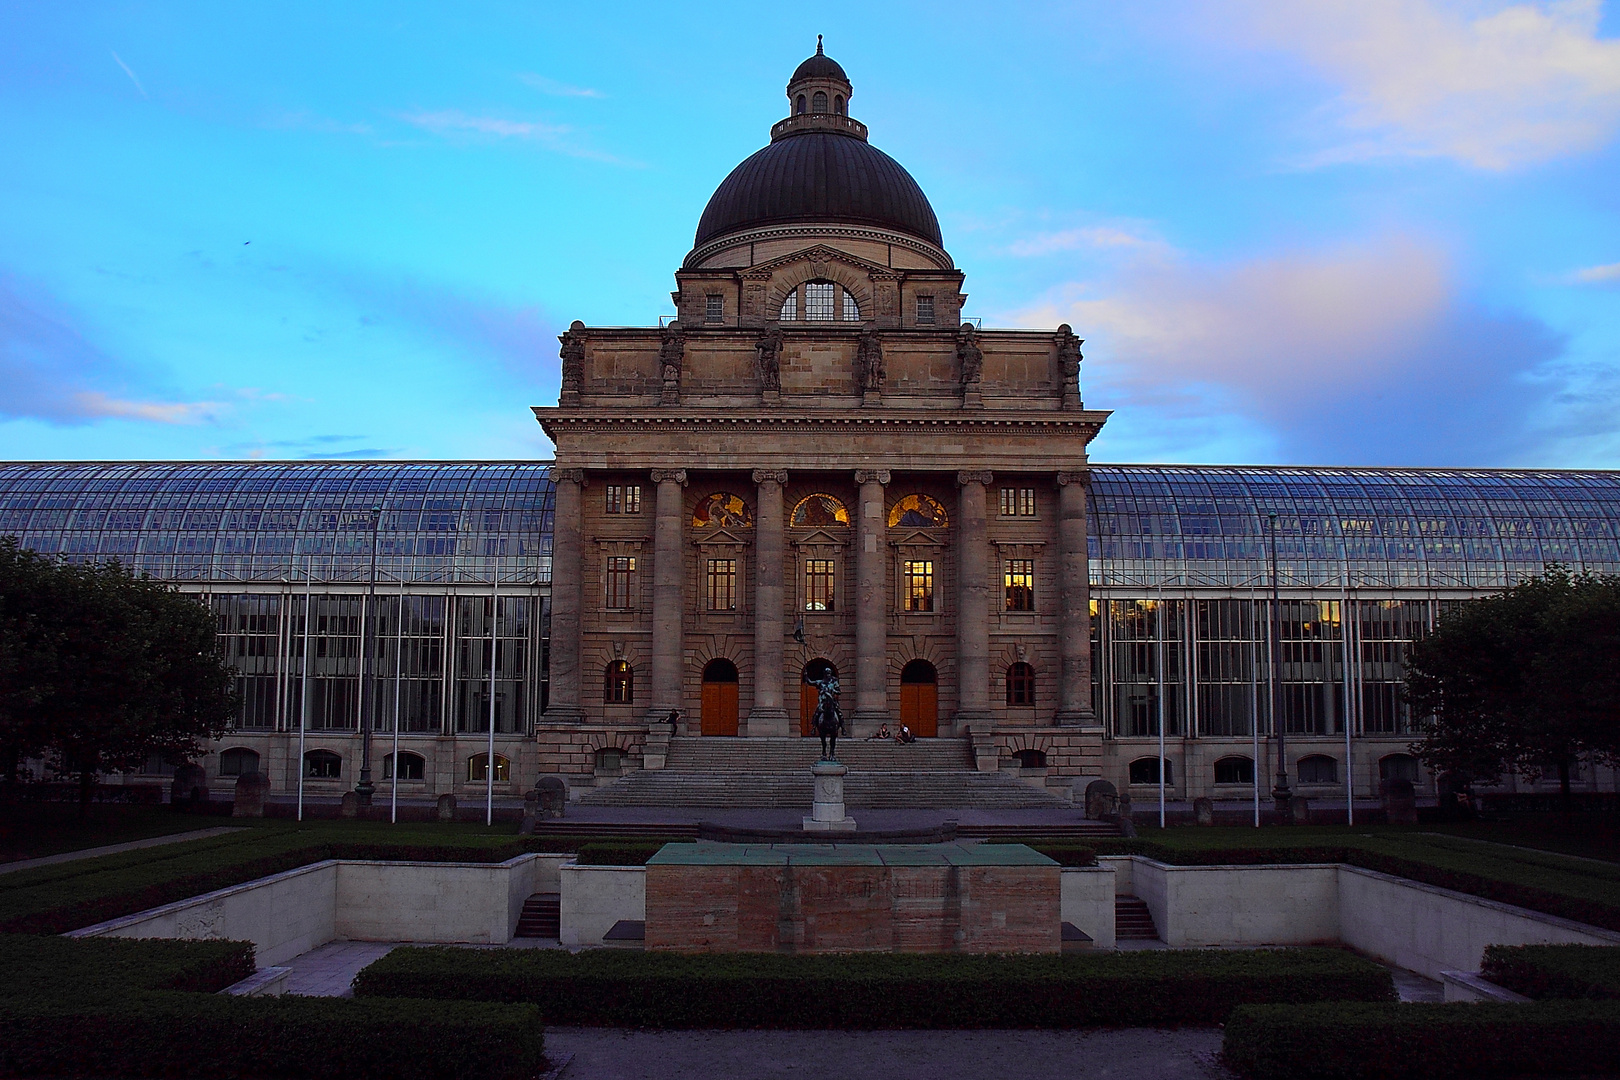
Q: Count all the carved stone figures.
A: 6